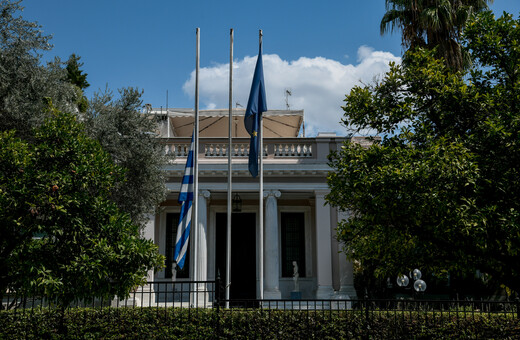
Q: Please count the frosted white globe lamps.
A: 3